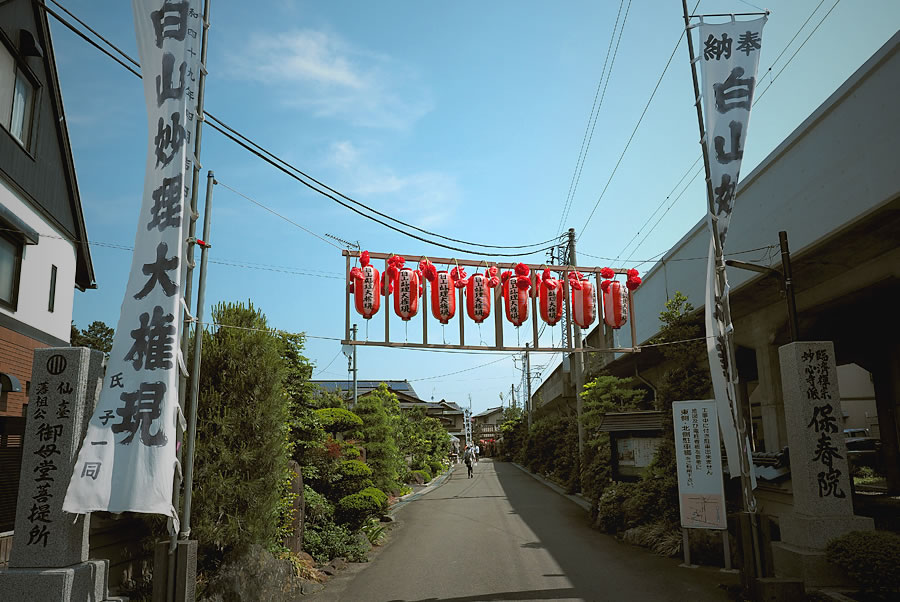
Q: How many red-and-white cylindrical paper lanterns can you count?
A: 8